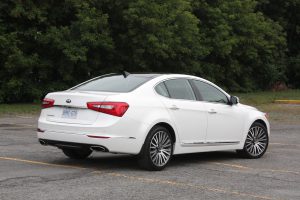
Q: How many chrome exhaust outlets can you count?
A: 2